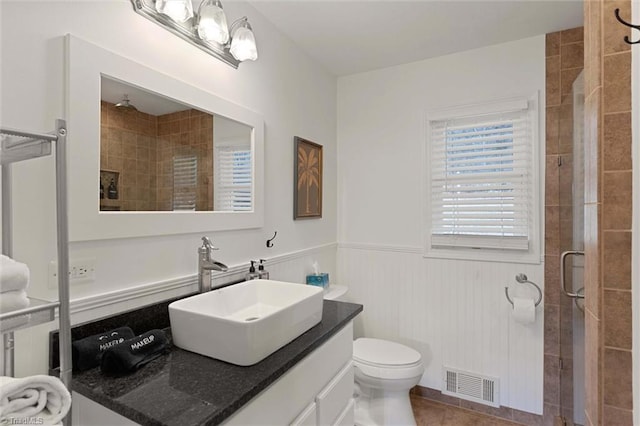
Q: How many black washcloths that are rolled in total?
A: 2